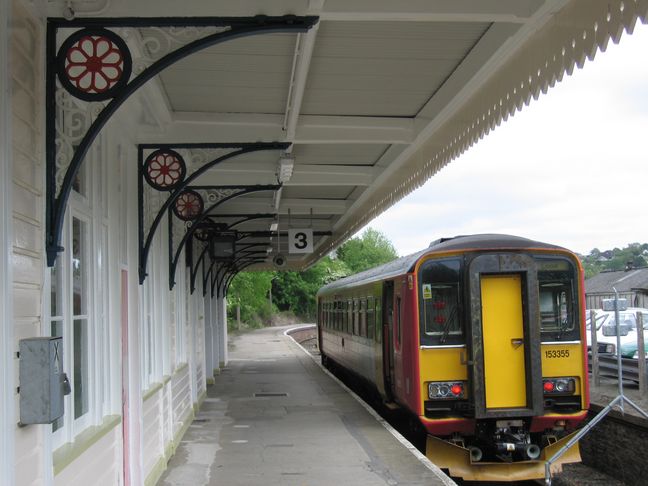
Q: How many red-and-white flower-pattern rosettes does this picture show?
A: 3